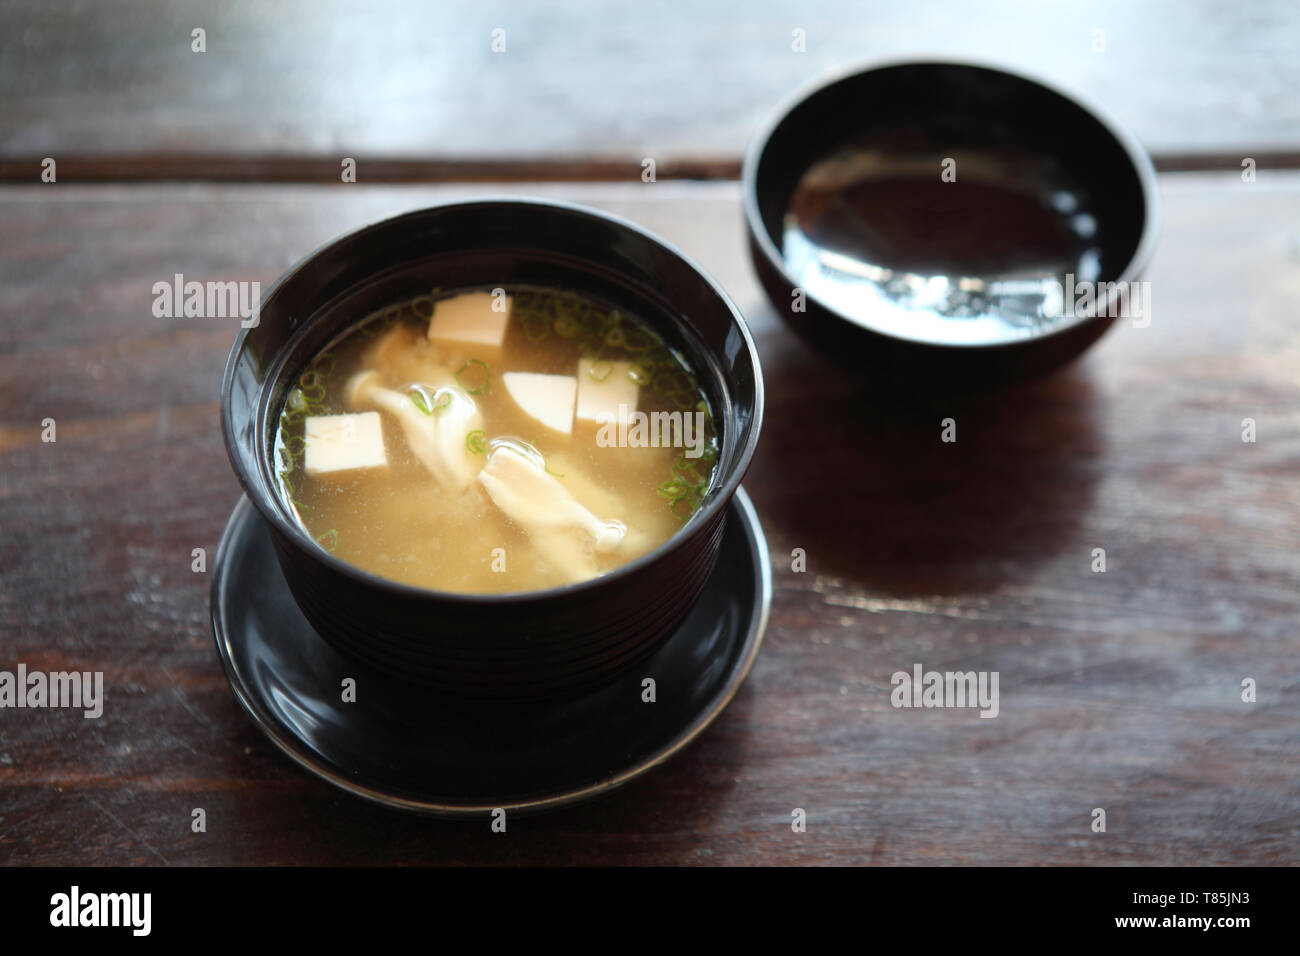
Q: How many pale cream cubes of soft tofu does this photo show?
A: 4